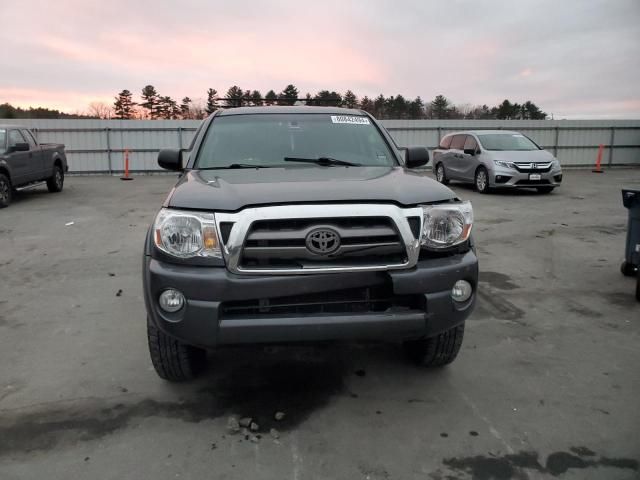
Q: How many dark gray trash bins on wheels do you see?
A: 1